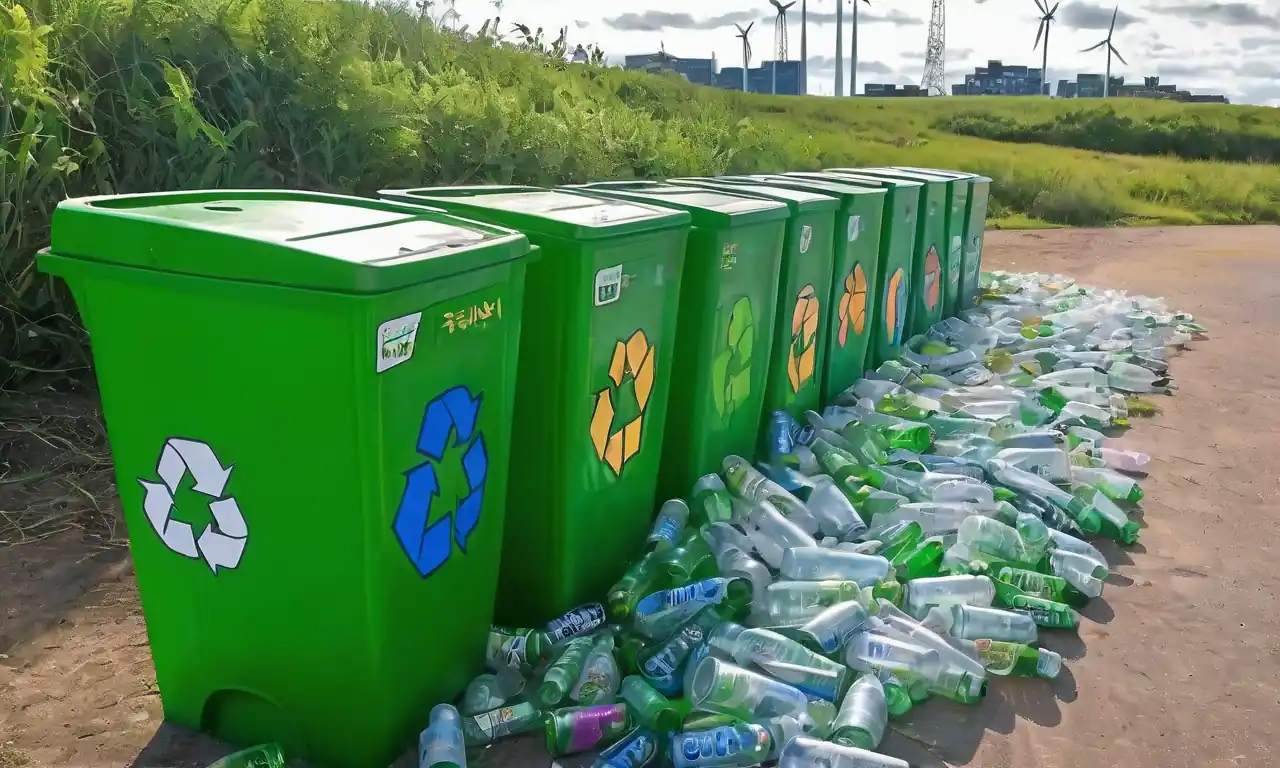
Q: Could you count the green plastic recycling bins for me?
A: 9